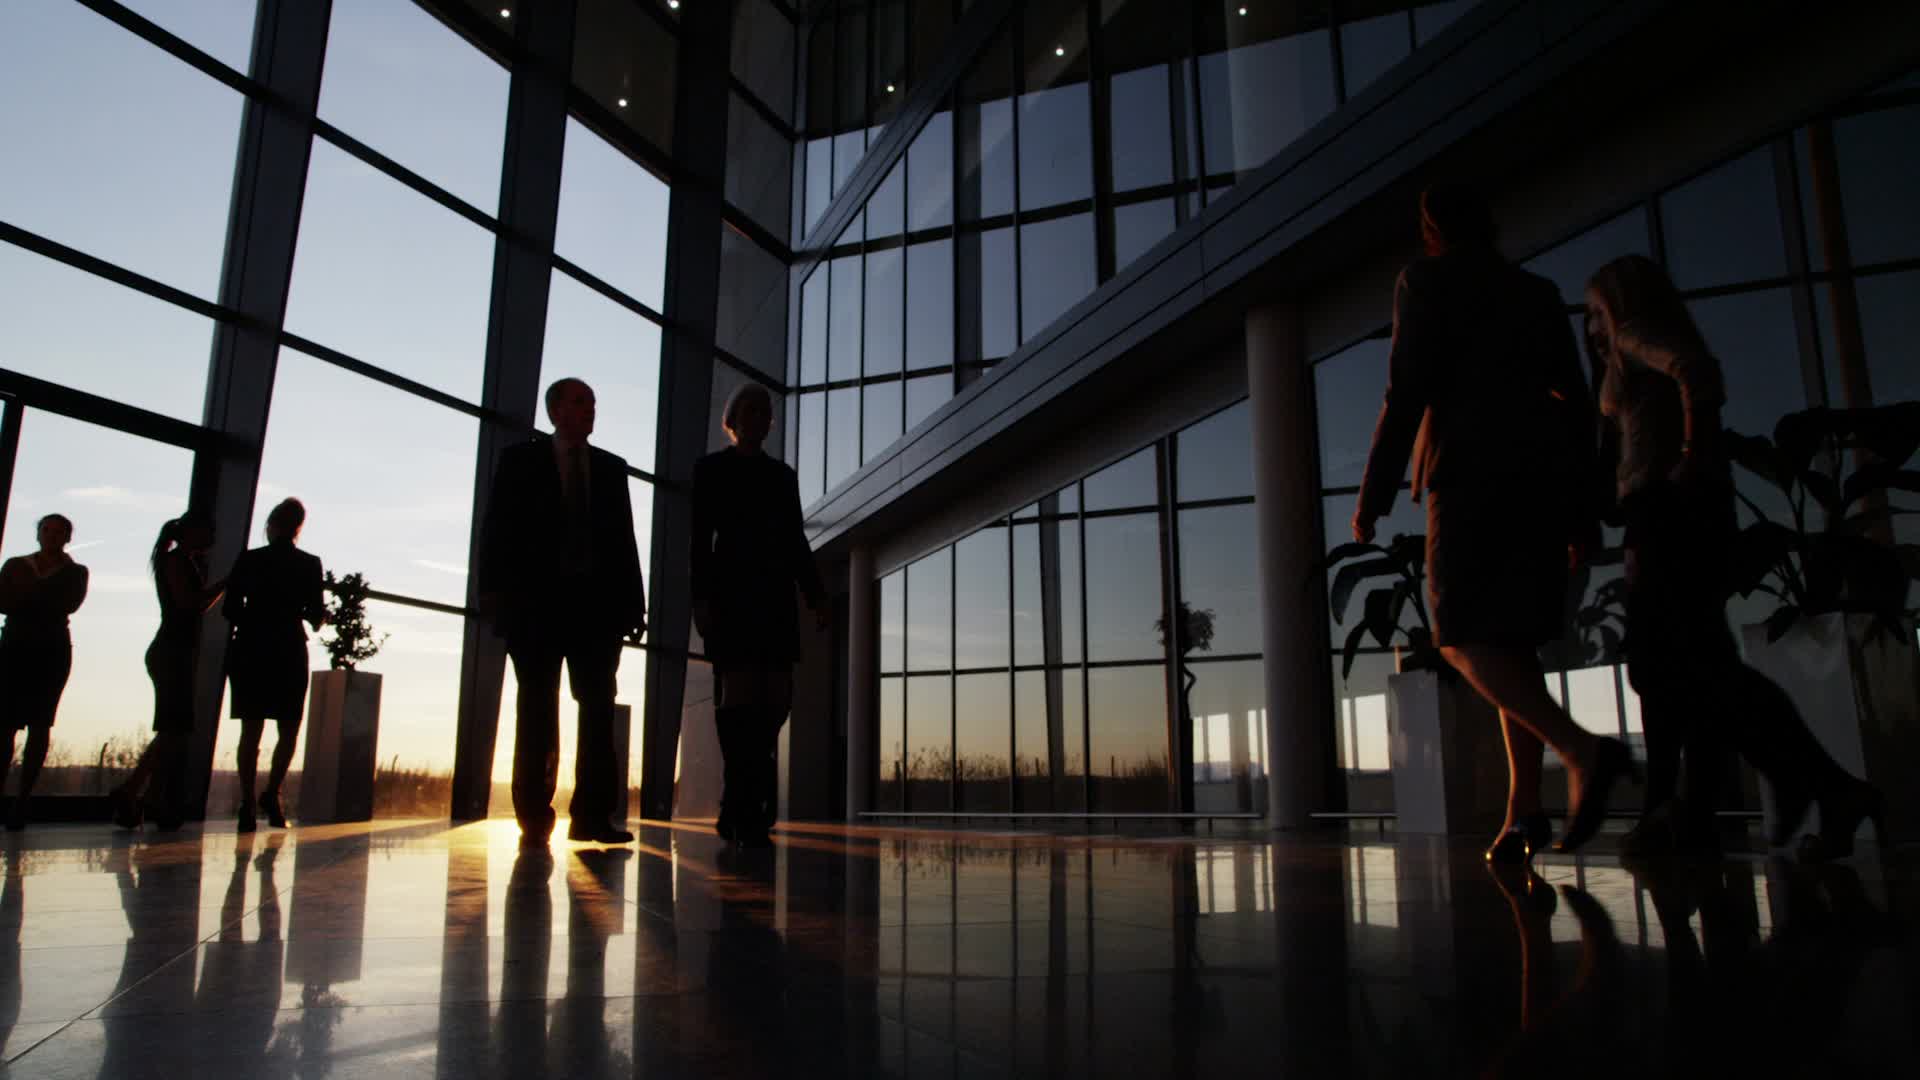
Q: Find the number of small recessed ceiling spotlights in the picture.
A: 6